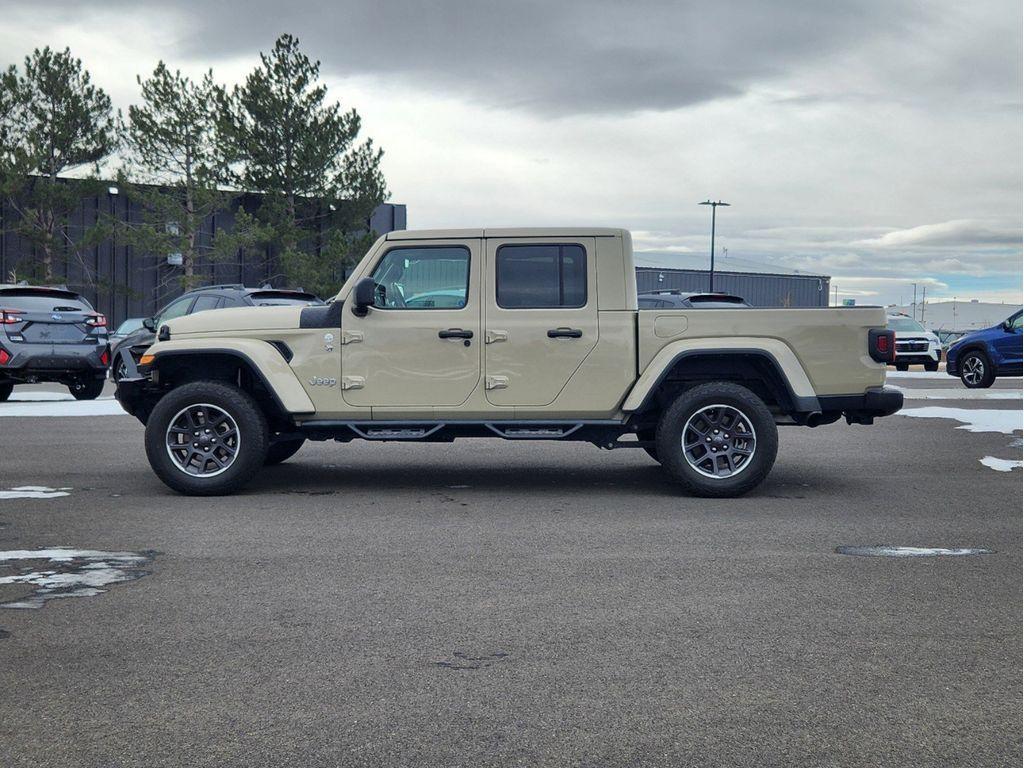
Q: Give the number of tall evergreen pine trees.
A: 3